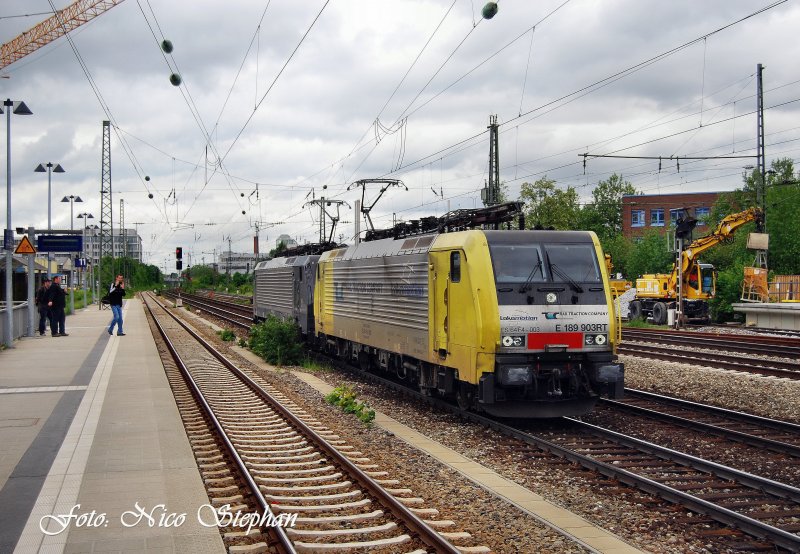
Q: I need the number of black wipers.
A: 2